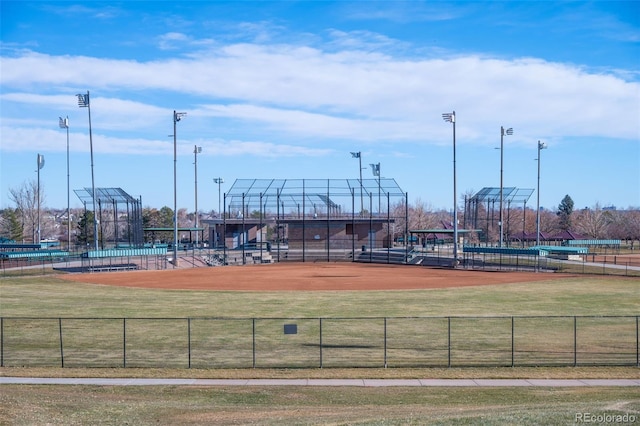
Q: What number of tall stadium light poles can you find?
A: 11